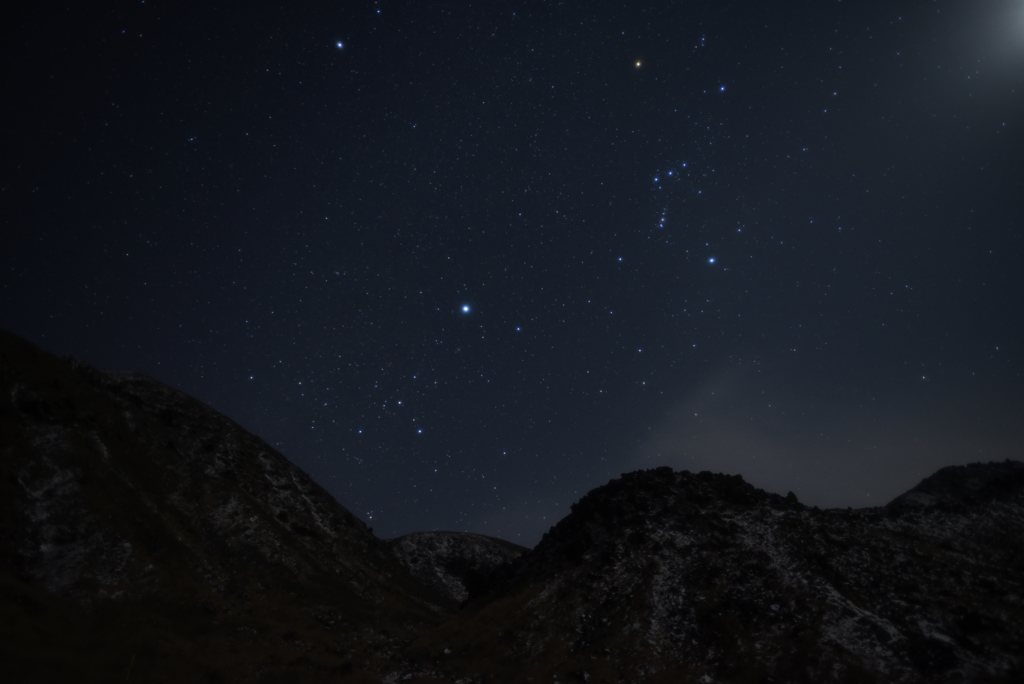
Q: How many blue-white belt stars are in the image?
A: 3